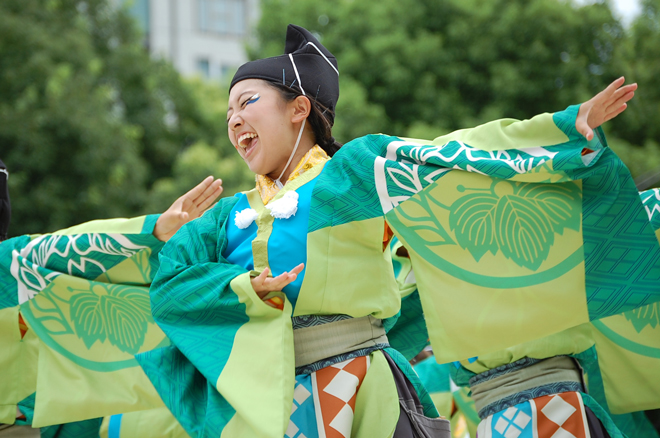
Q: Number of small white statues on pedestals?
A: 0